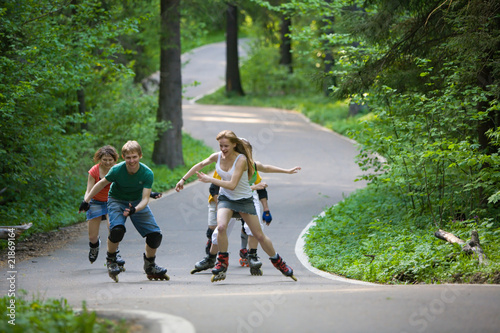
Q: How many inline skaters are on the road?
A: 5